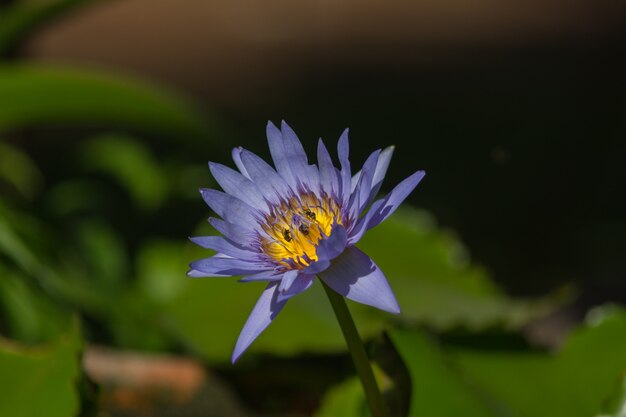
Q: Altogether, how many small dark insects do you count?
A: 3